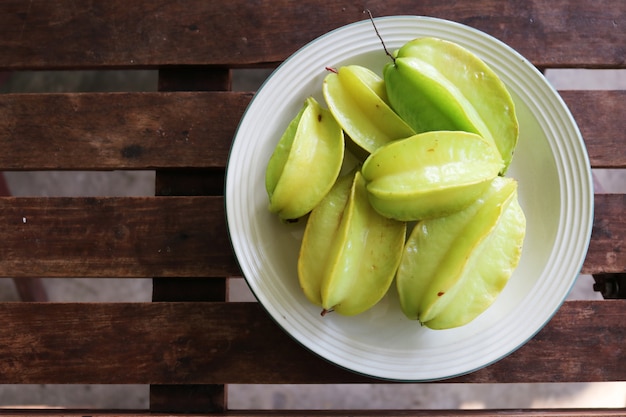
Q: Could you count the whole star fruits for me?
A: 6